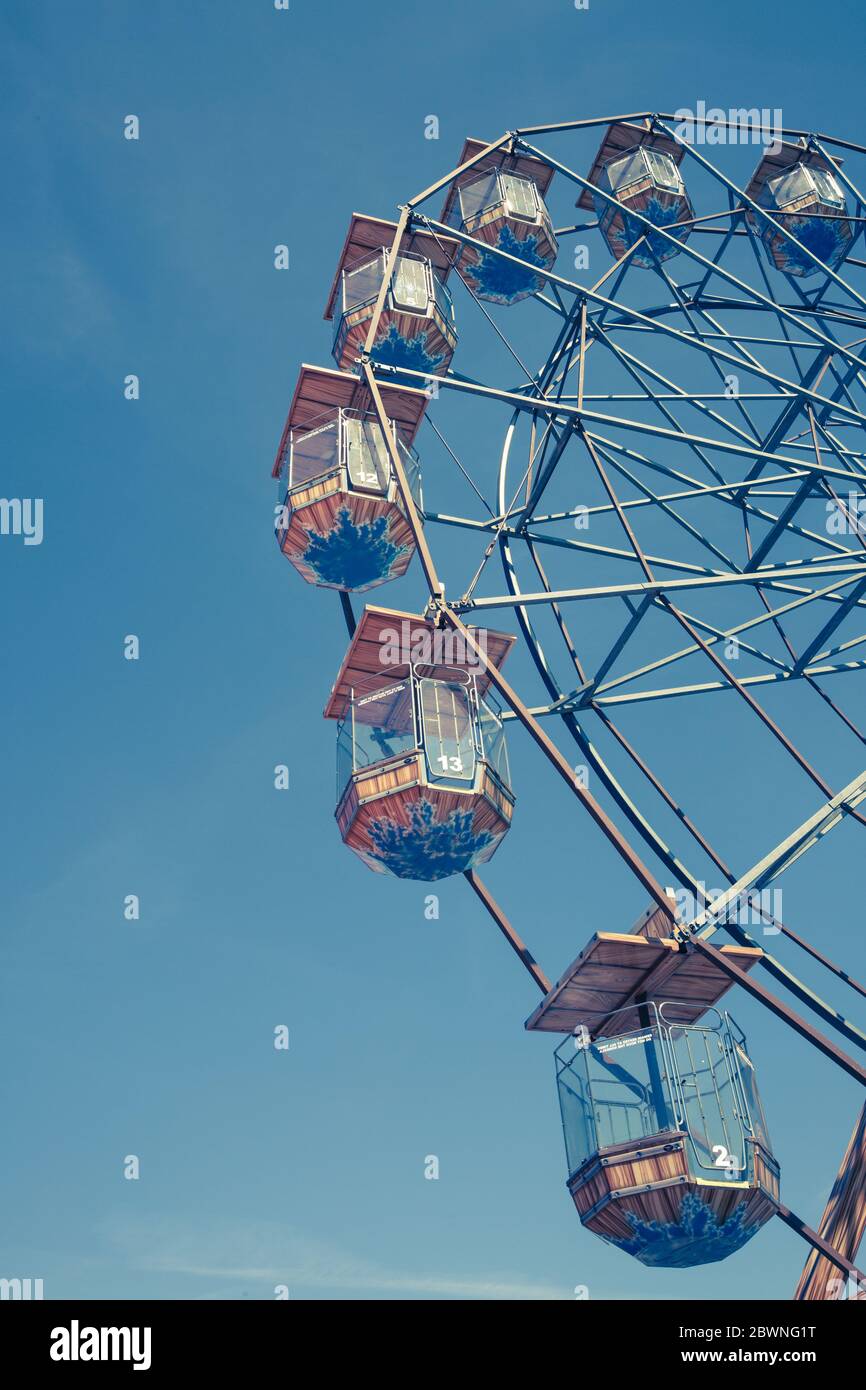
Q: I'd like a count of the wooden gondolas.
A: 7